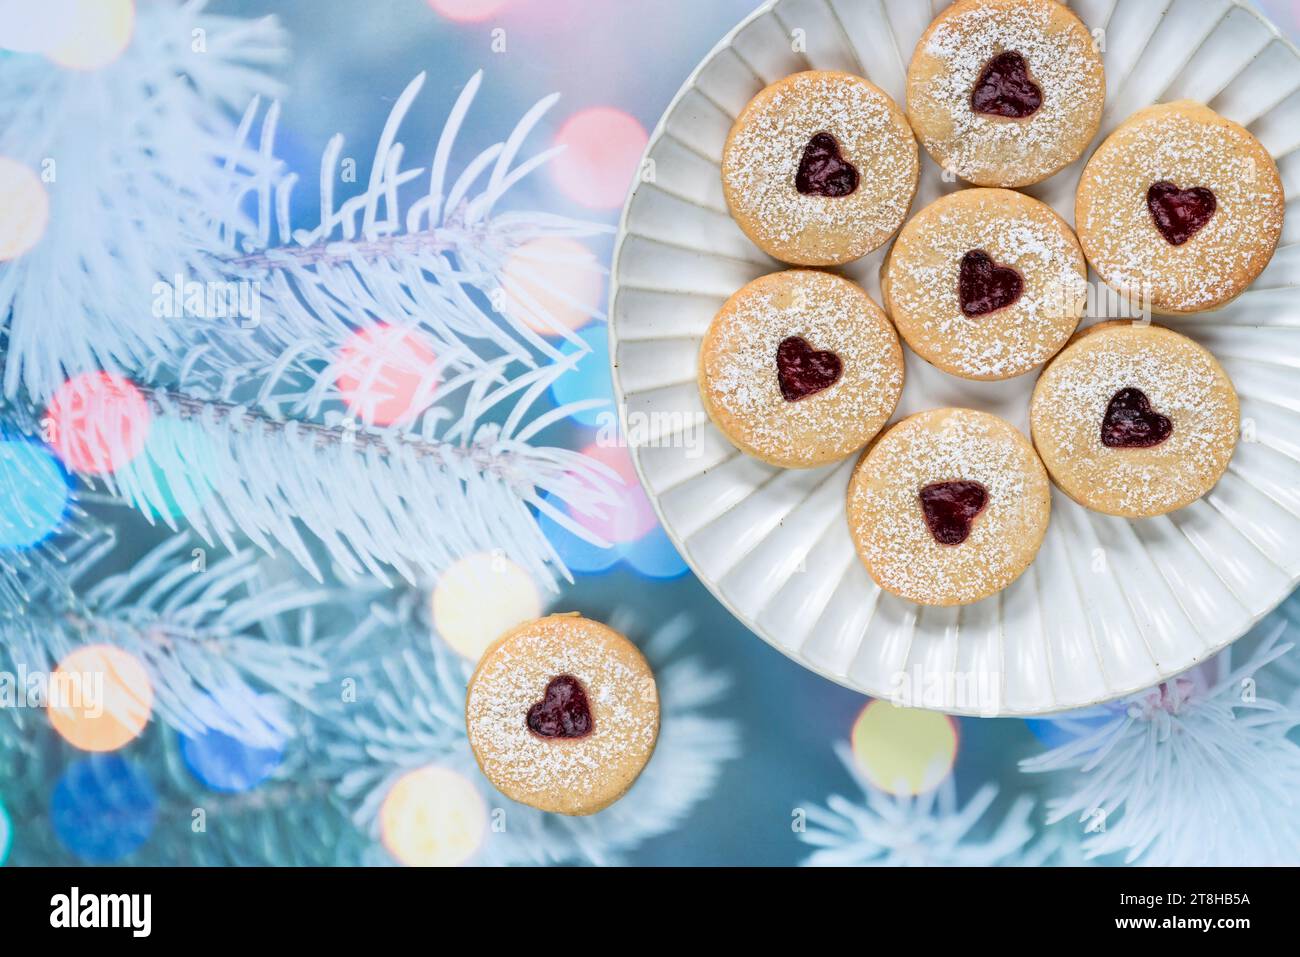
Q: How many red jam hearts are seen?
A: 8